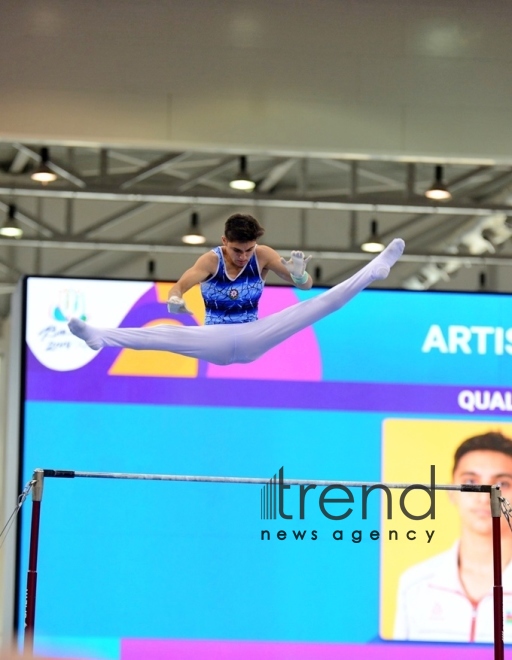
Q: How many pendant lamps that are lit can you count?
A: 6